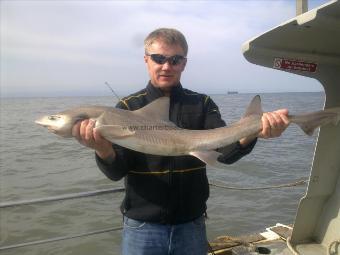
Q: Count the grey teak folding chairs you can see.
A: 0